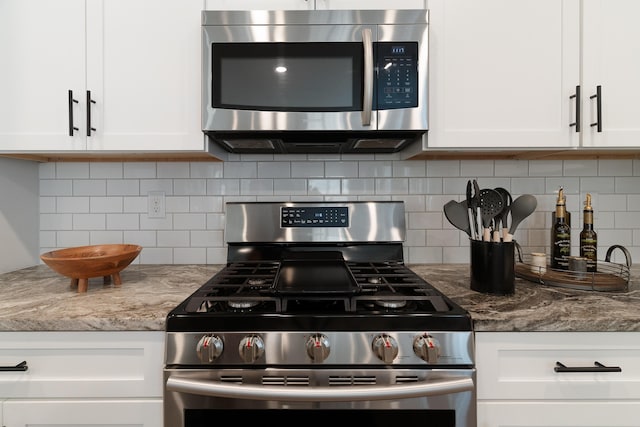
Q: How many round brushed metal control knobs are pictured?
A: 5